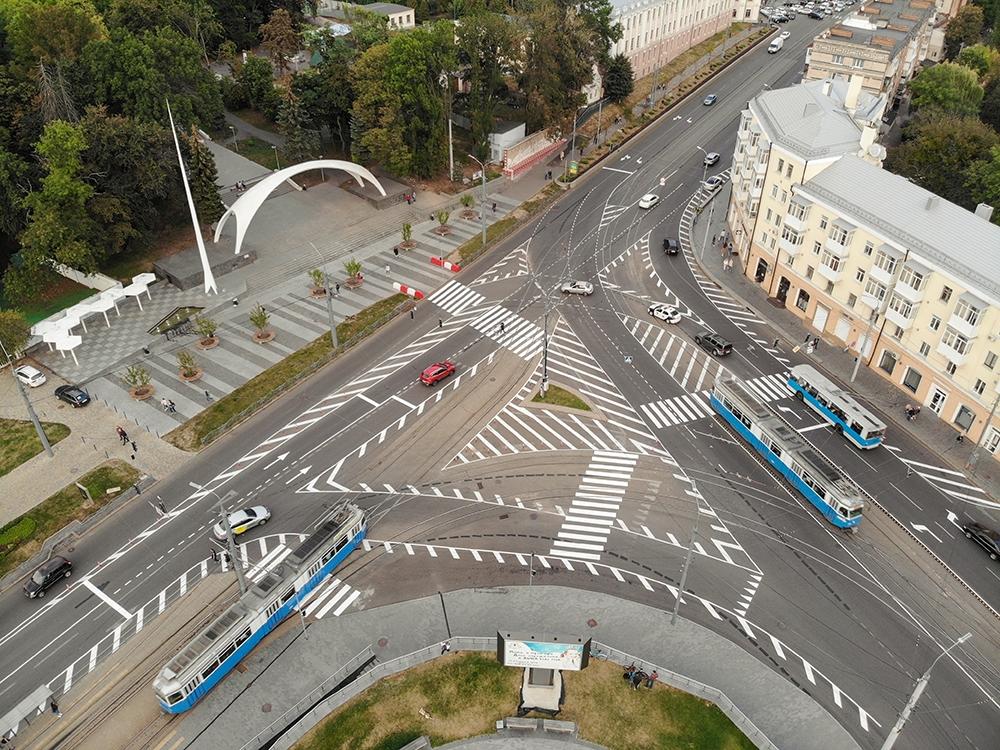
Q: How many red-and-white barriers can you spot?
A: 2